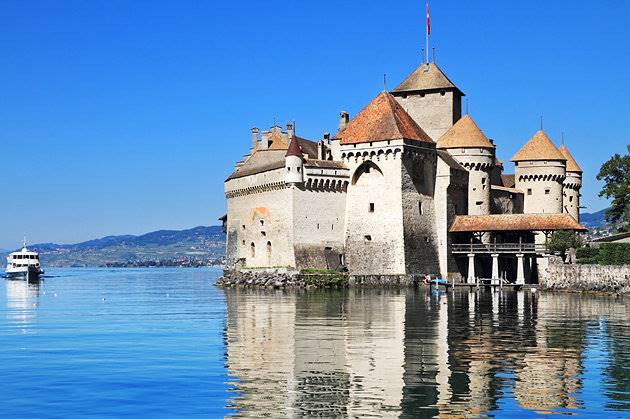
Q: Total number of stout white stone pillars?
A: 3